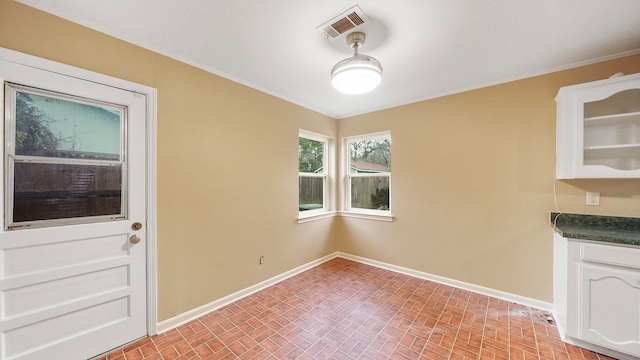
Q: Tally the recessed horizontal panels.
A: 3